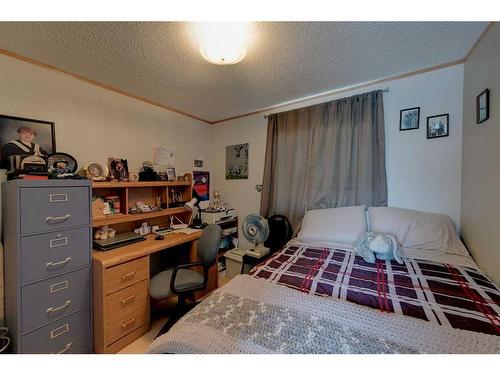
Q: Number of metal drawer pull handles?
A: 4